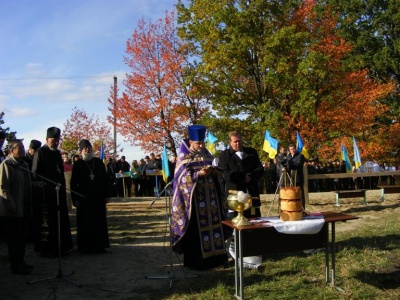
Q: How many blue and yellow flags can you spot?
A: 7